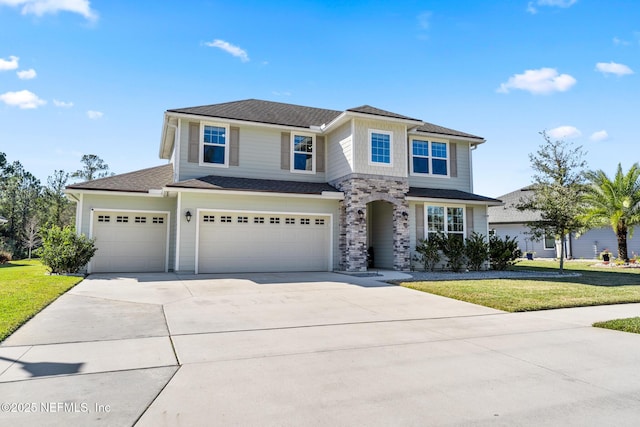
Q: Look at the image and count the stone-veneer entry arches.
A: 1